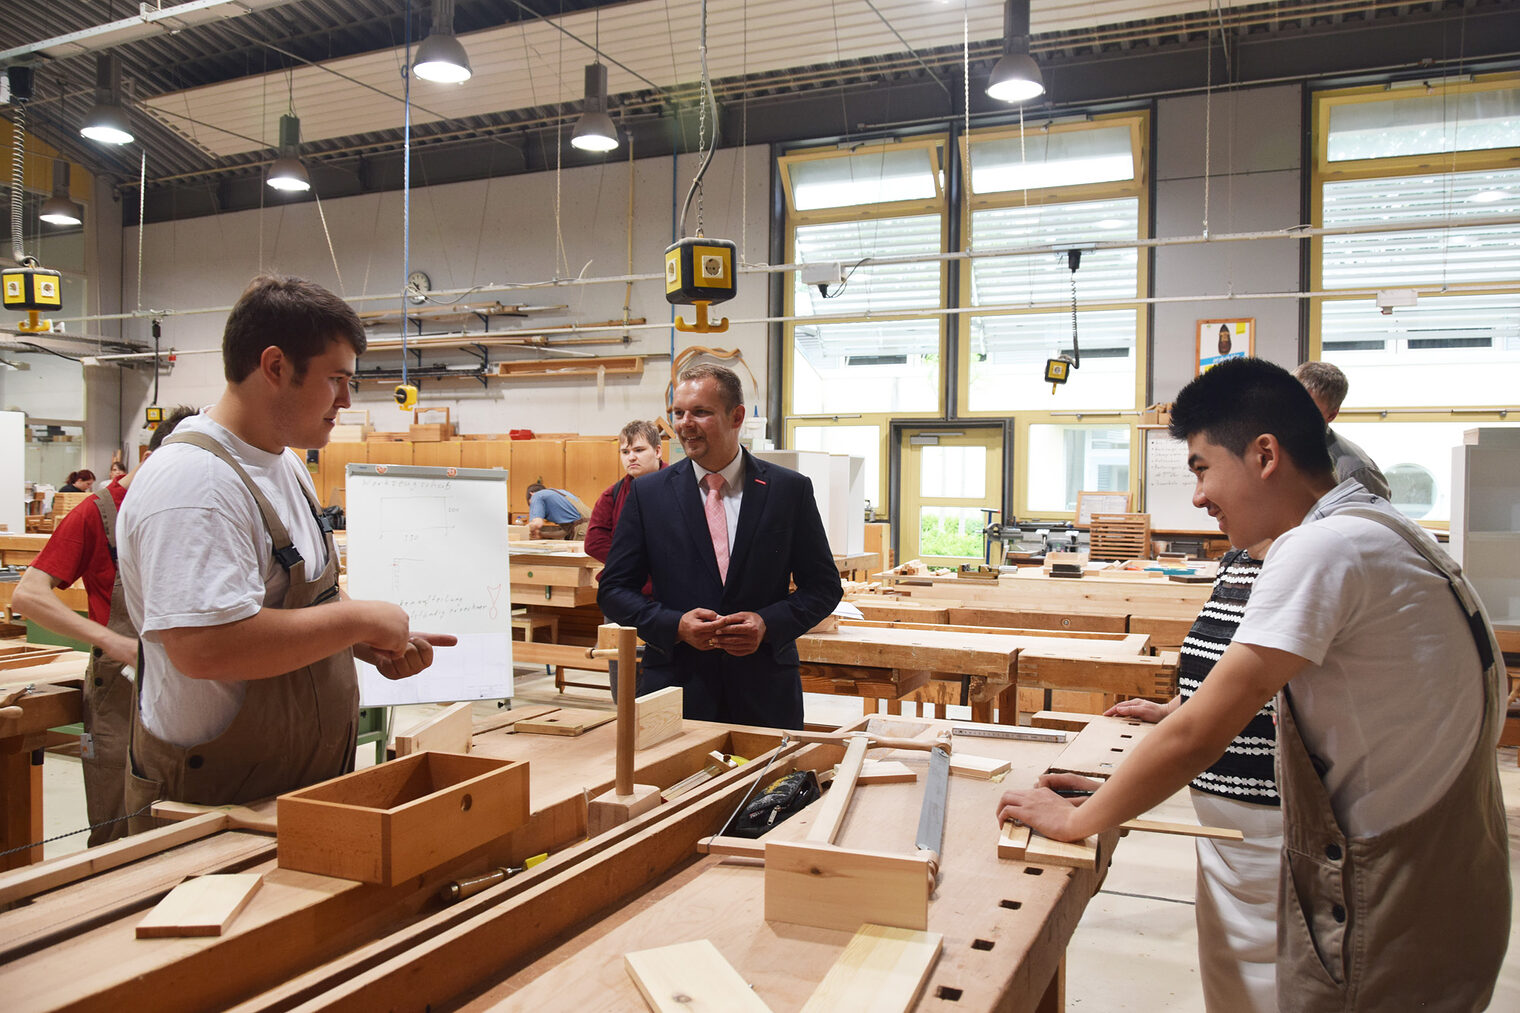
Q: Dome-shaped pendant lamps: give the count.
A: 6